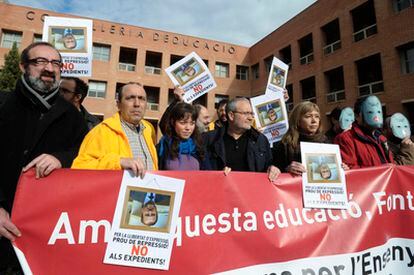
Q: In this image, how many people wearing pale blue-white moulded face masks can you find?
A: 3